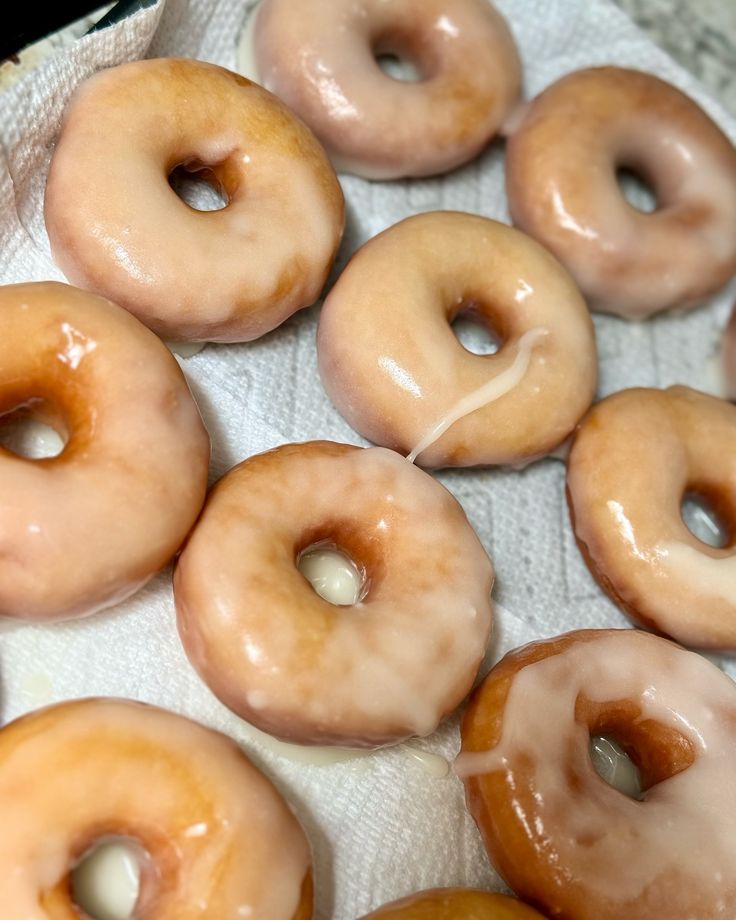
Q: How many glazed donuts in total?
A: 11